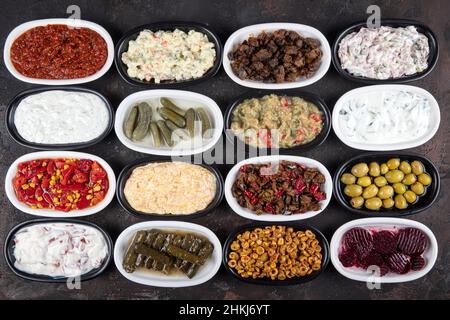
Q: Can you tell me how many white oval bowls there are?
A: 8